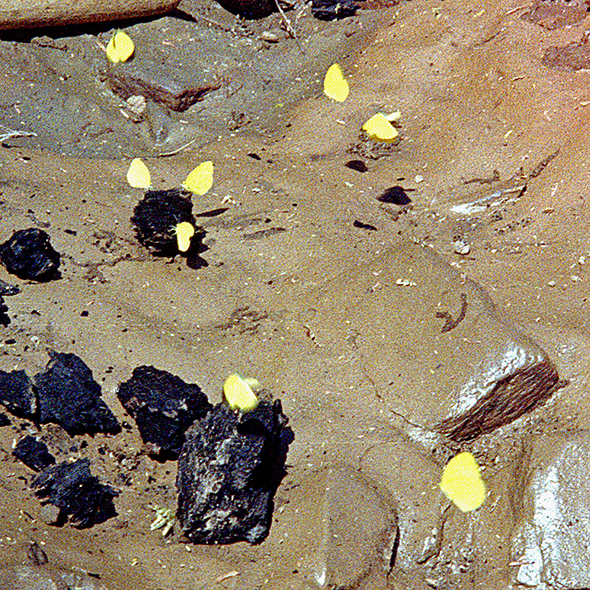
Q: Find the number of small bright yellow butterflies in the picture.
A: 8